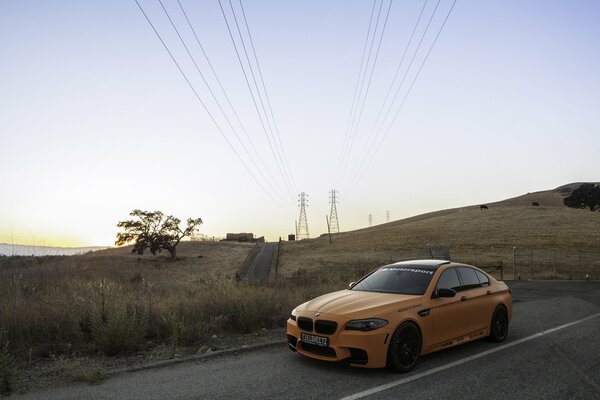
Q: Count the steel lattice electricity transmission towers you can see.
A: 4